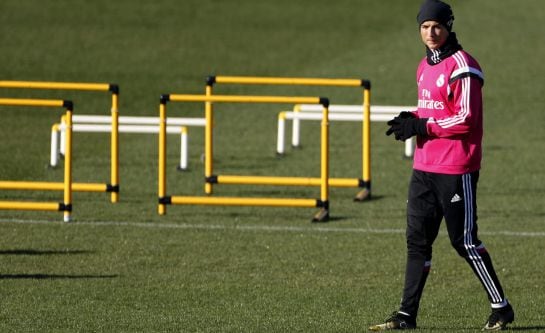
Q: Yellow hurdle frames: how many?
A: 4